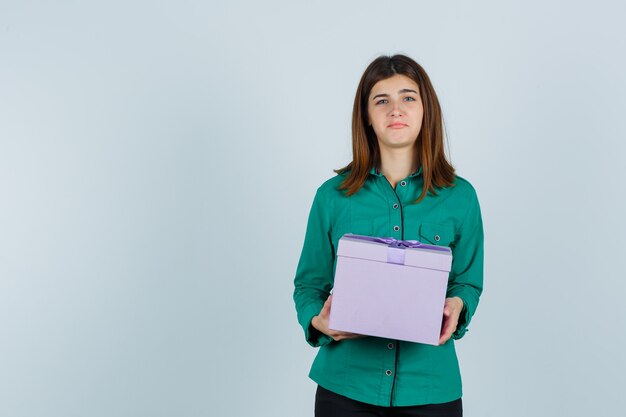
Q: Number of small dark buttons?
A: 6